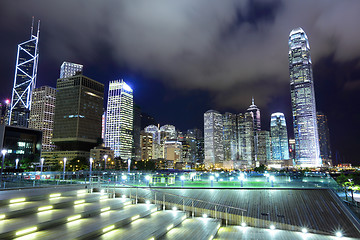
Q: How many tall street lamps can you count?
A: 7